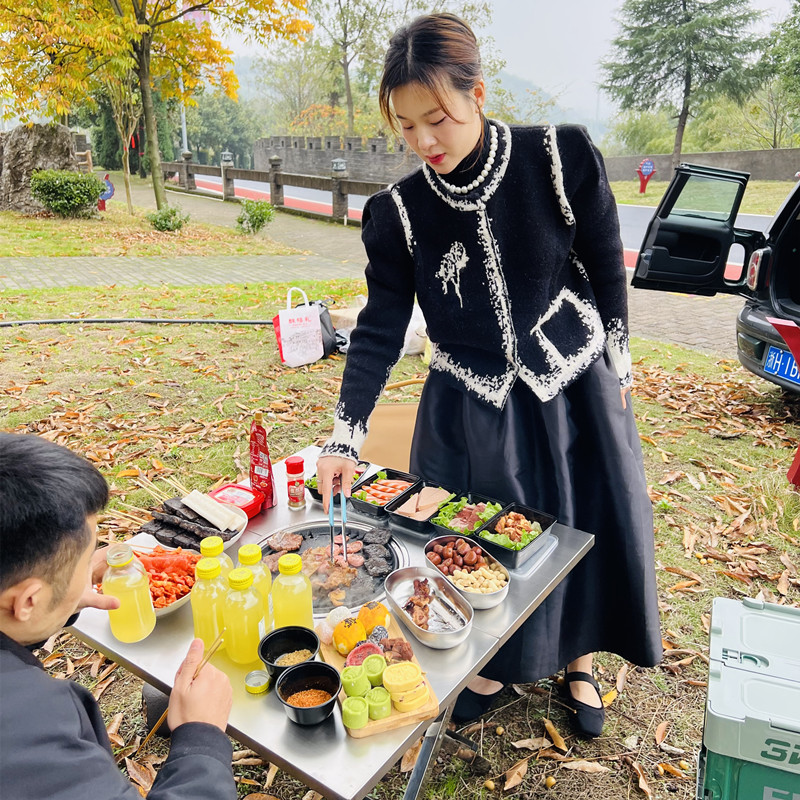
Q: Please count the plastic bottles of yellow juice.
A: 6